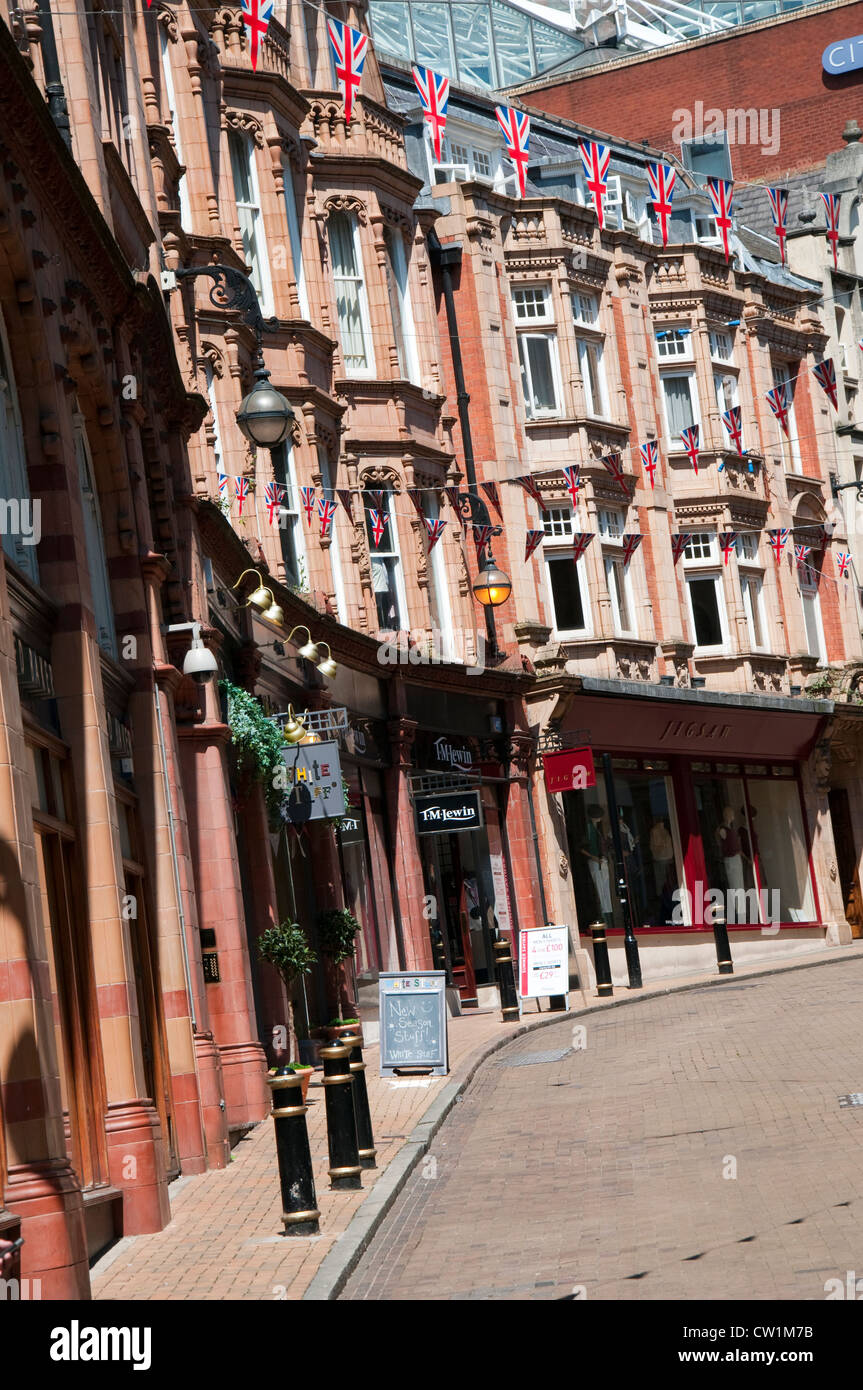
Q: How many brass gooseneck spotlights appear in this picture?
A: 6